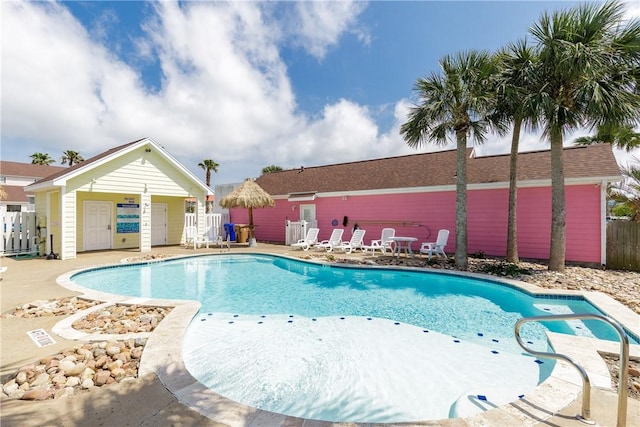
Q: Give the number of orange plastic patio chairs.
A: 0